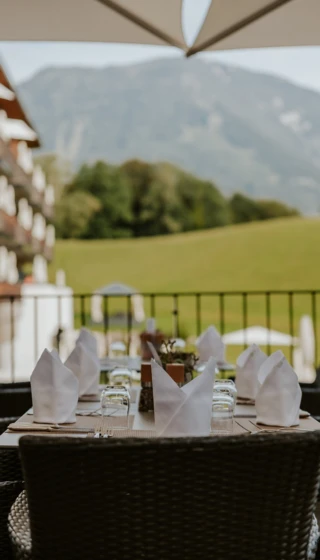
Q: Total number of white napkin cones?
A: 7